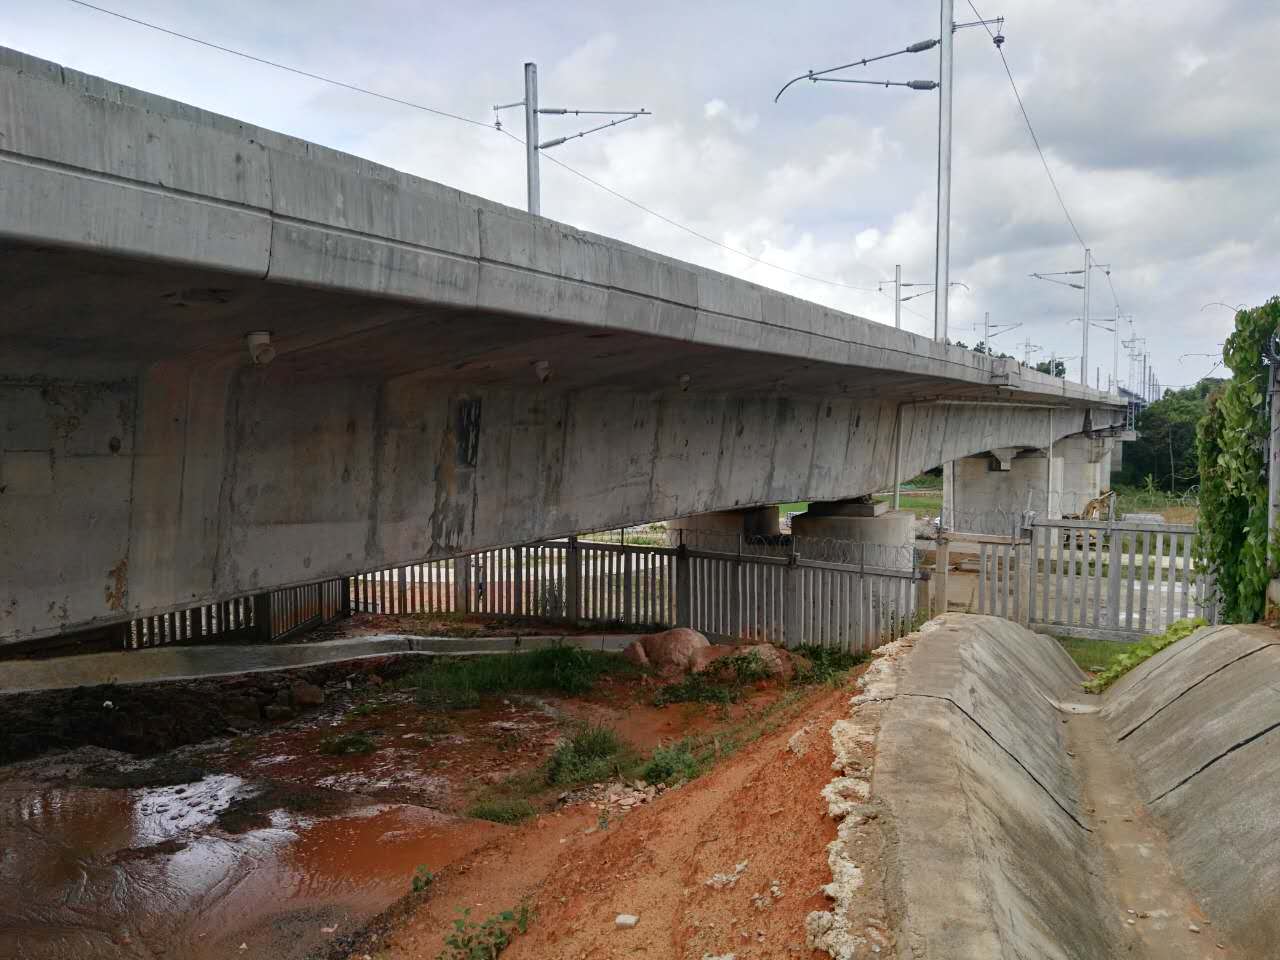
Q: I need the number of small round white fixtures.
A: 3